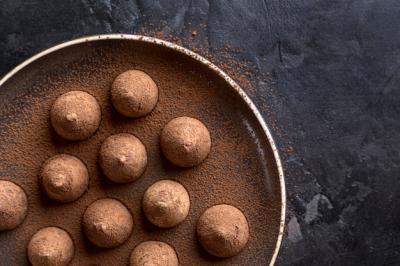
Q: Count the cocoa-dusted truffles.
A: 11